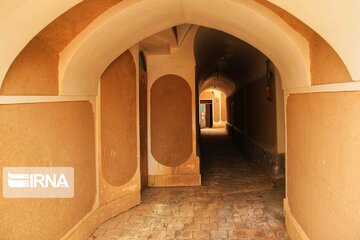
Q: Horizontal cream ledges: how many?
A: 2